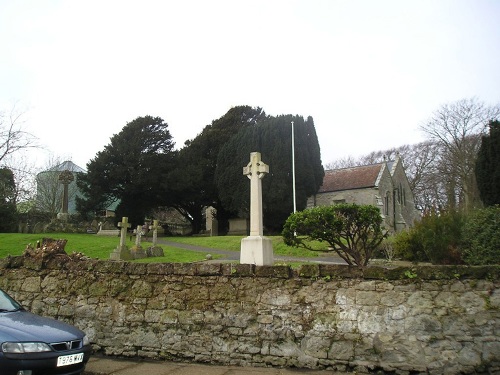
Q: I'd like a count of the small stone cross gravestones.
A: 3